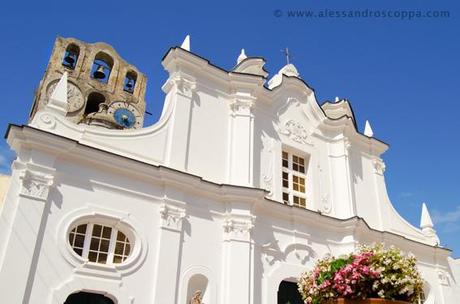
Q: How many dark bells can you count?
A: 3